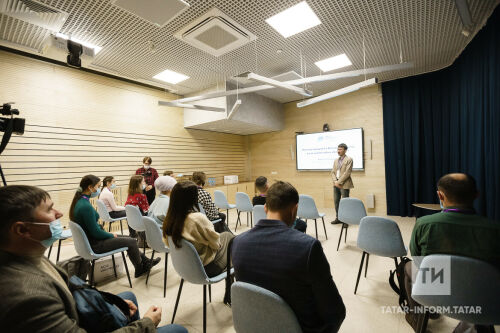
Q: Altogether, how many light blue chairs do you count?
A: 15